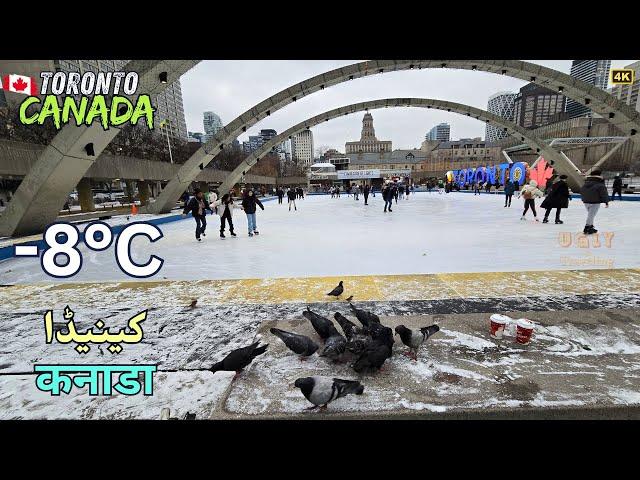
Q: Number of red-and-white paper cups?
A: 2